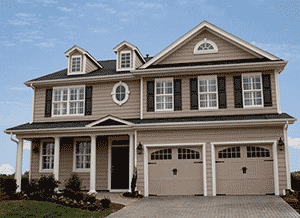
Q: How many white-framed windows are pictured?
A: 10